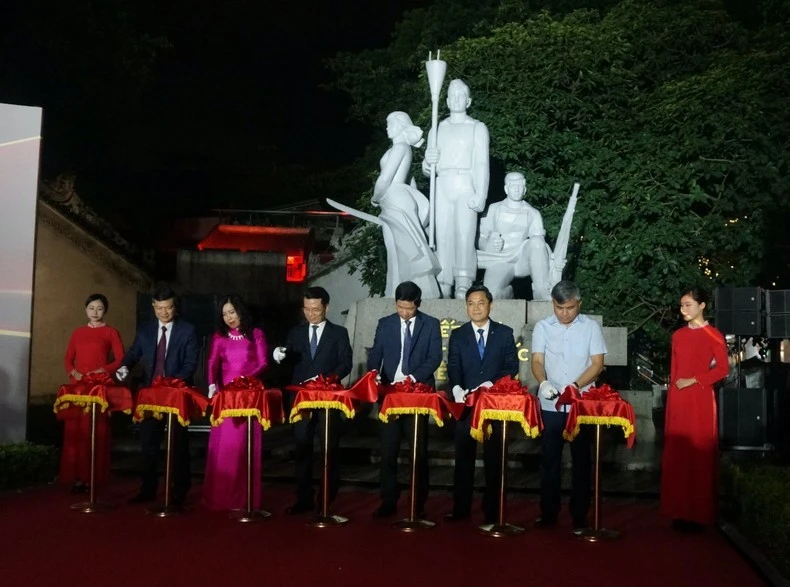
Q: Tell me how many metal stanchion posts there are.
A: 7